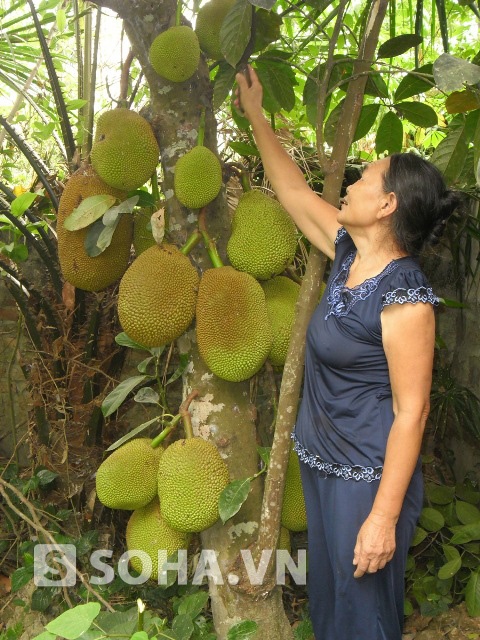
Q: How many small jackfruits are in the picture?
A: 2